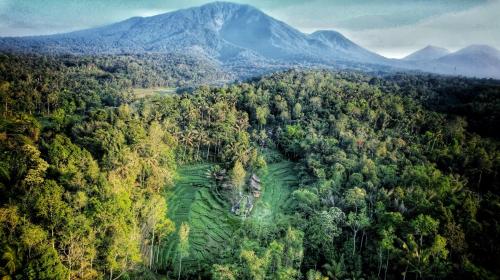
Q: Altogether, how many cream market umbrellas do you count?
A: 0